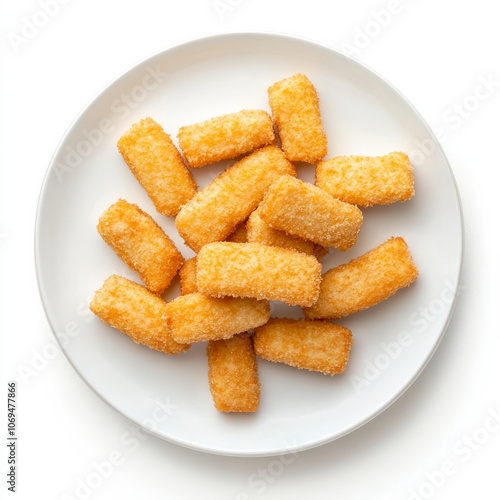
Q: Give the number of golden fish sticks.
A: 15